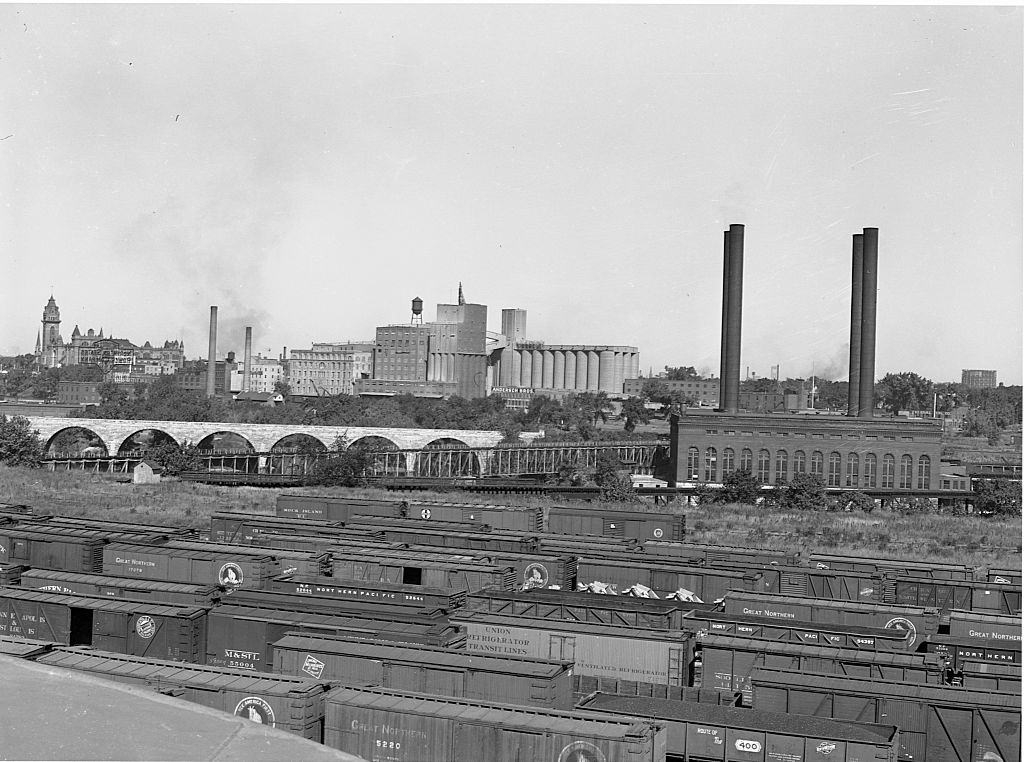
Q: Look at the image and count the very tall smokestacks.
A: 4